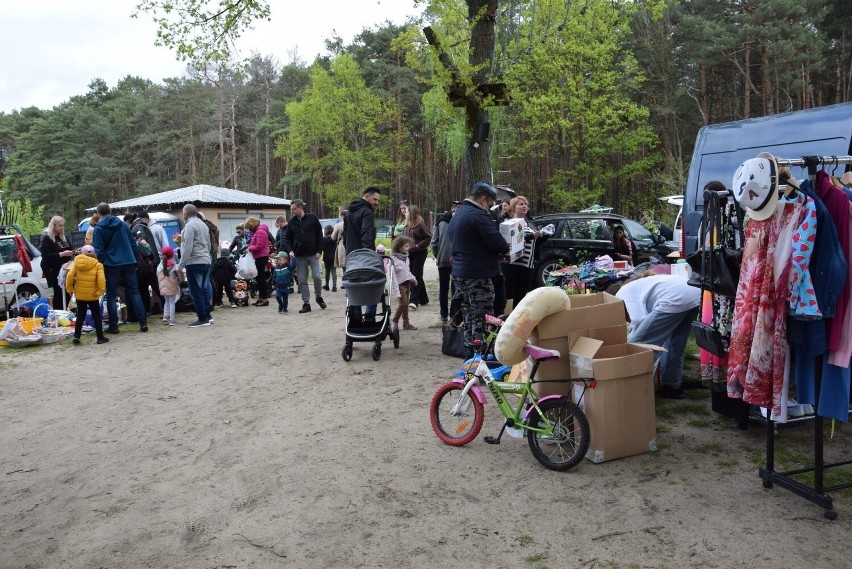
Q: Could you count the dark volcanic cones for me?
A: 0